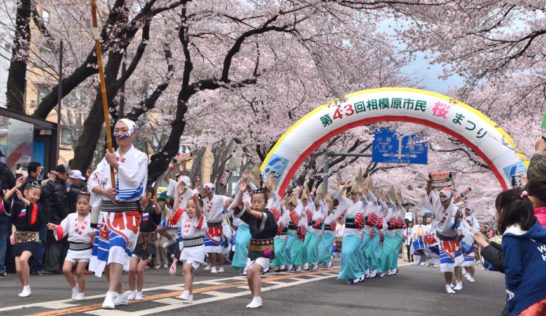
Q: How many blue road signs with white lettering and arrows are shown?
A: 1